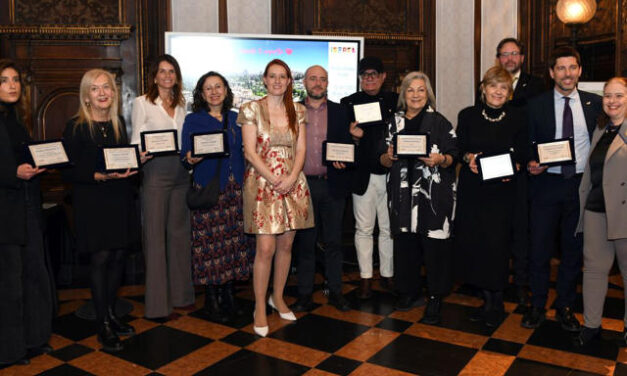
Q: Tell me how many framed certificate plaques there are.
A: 9